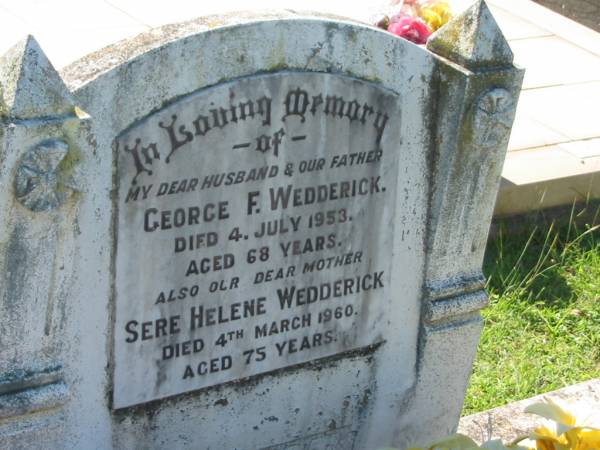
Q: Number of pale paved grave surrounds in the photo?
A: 1